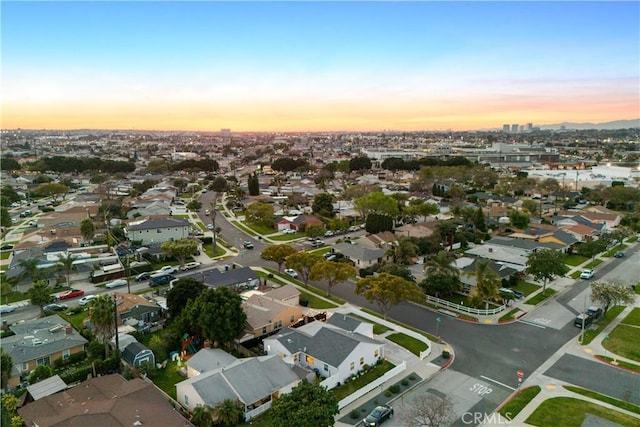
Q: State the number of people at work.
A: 0